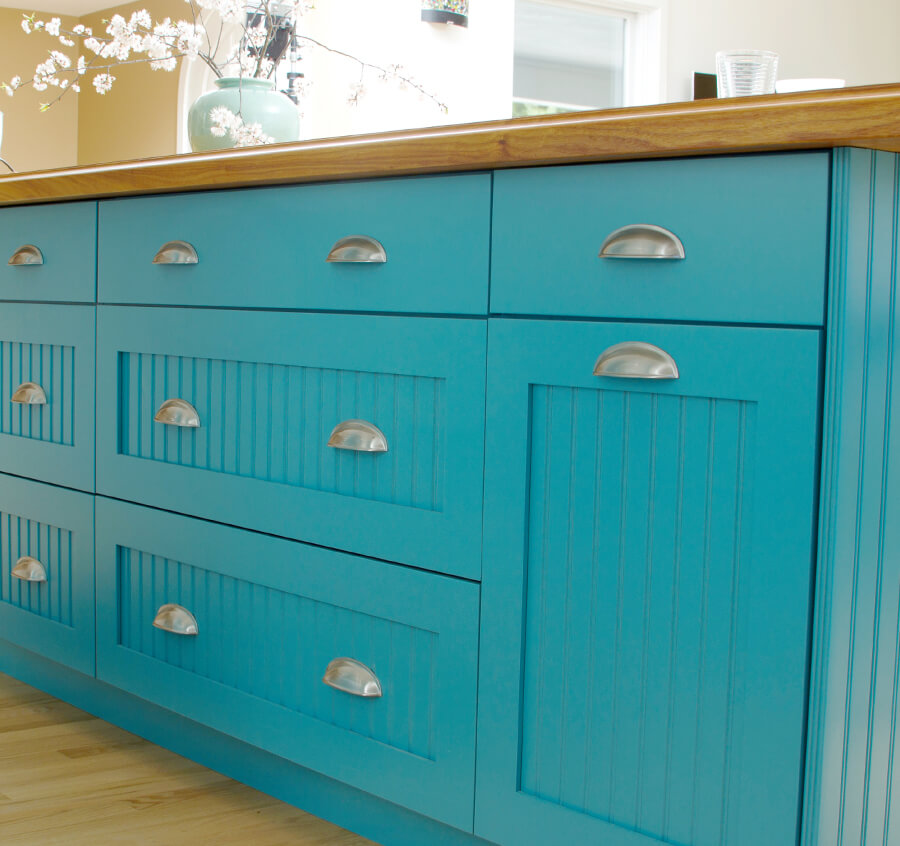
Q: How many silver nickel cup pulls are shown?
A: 11